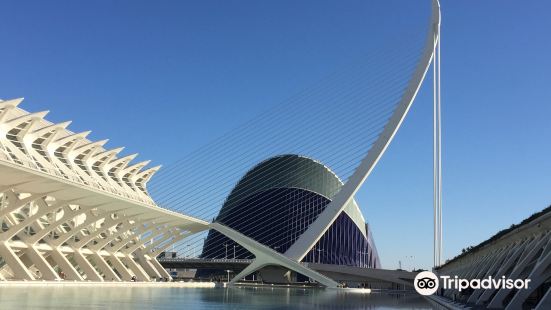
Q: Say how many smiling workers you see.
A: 0